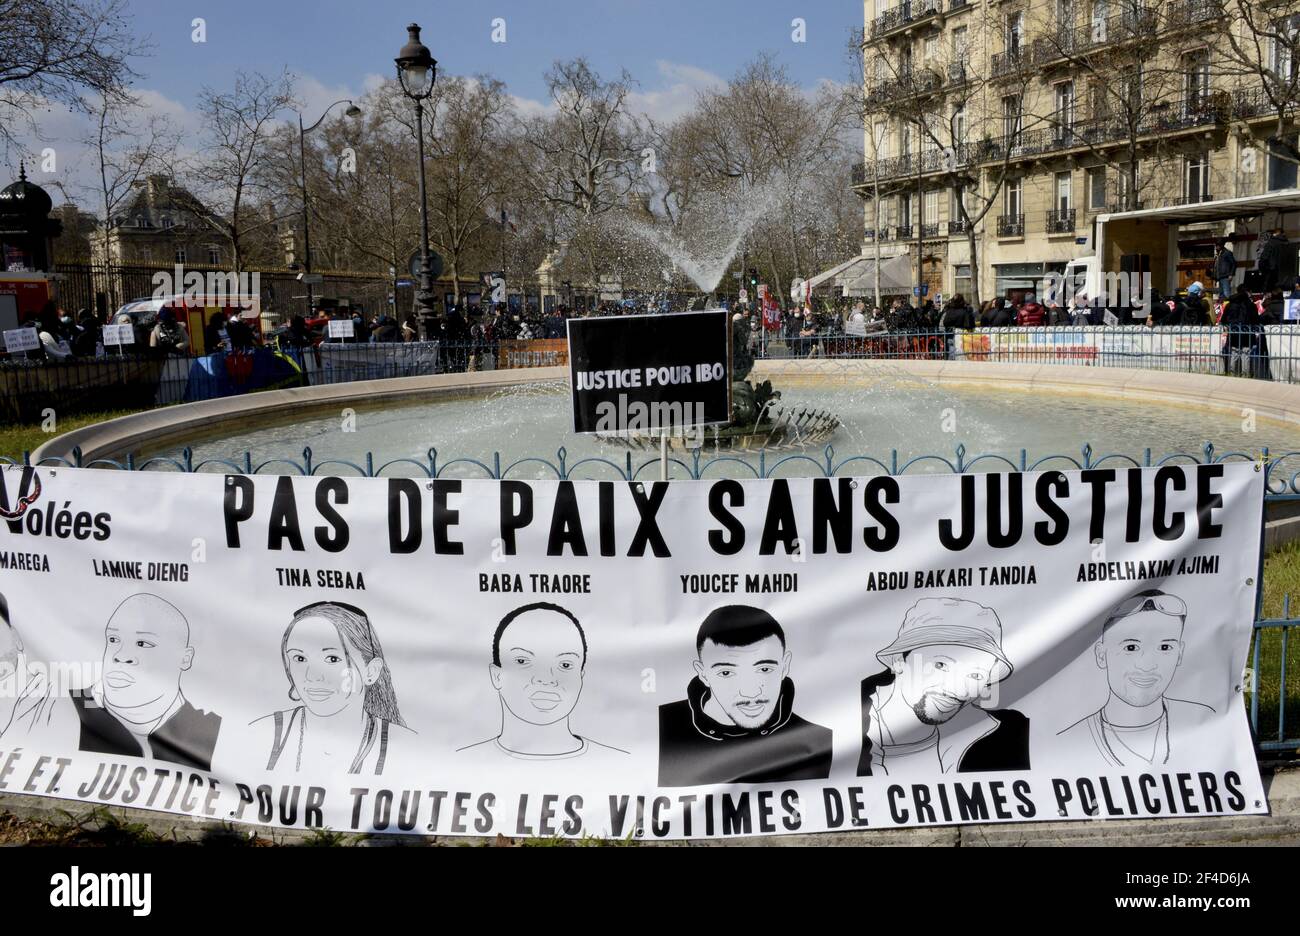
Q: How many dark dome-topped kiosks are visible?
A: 1